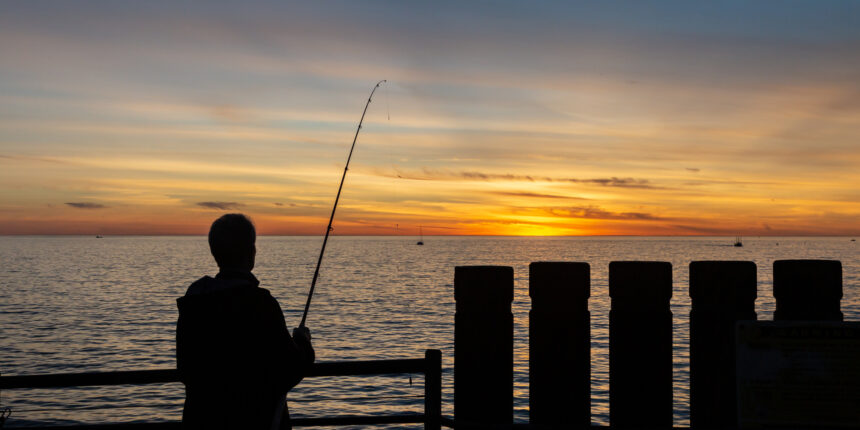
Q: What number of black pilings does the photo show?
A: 5